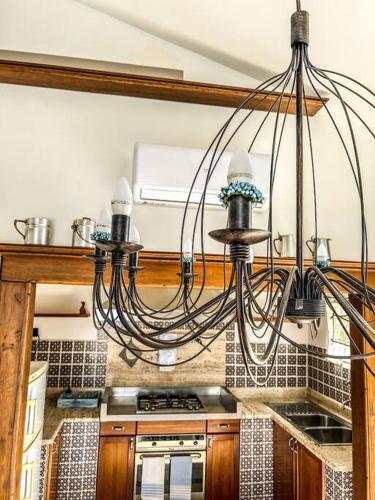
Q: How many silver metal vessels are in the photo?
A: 4